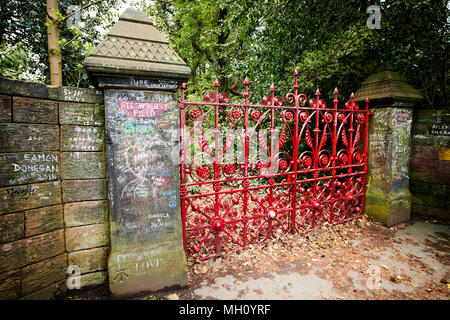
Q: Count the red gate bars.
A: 9